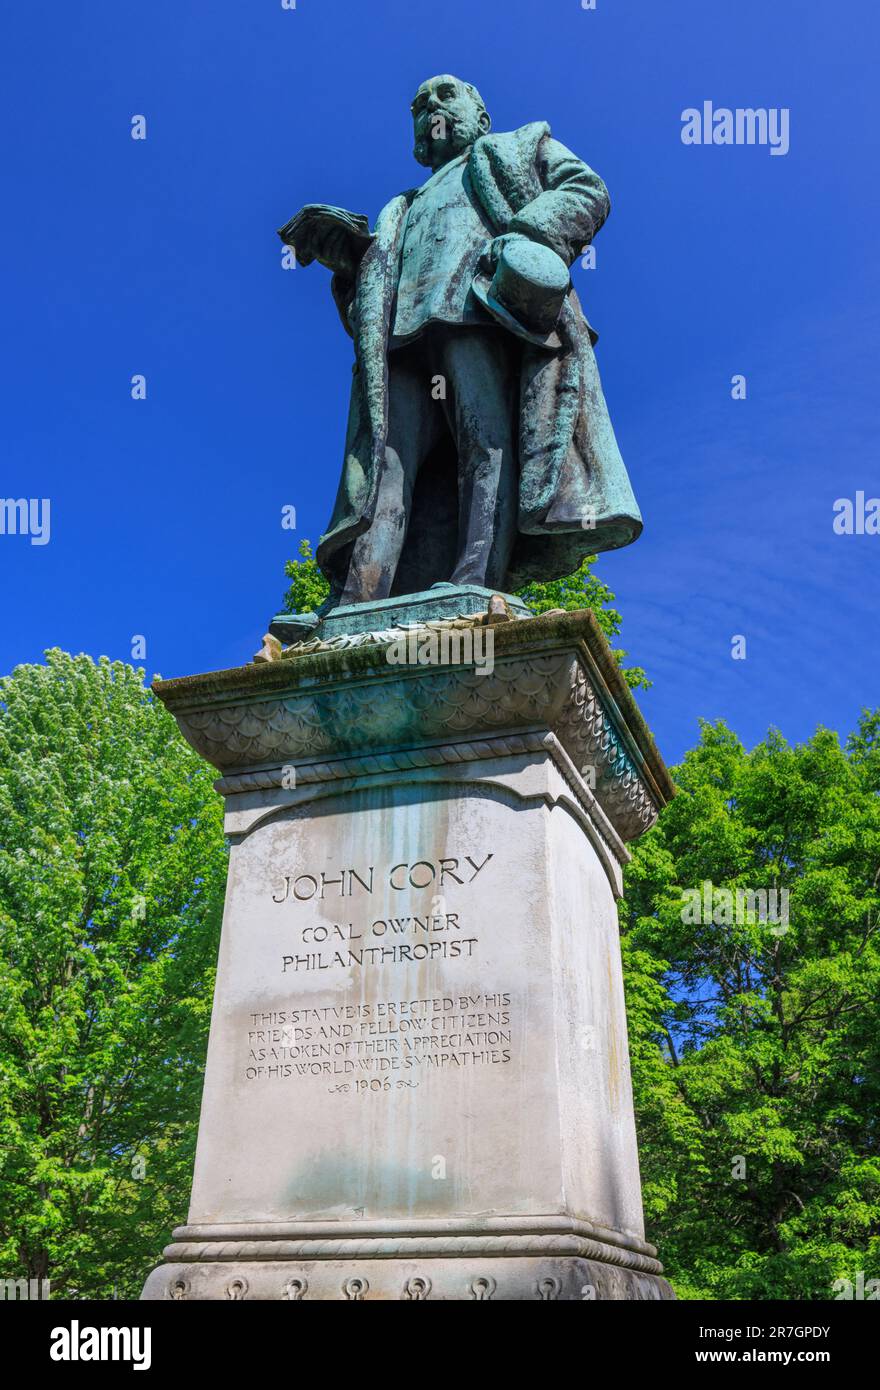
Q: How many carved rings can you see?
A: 7